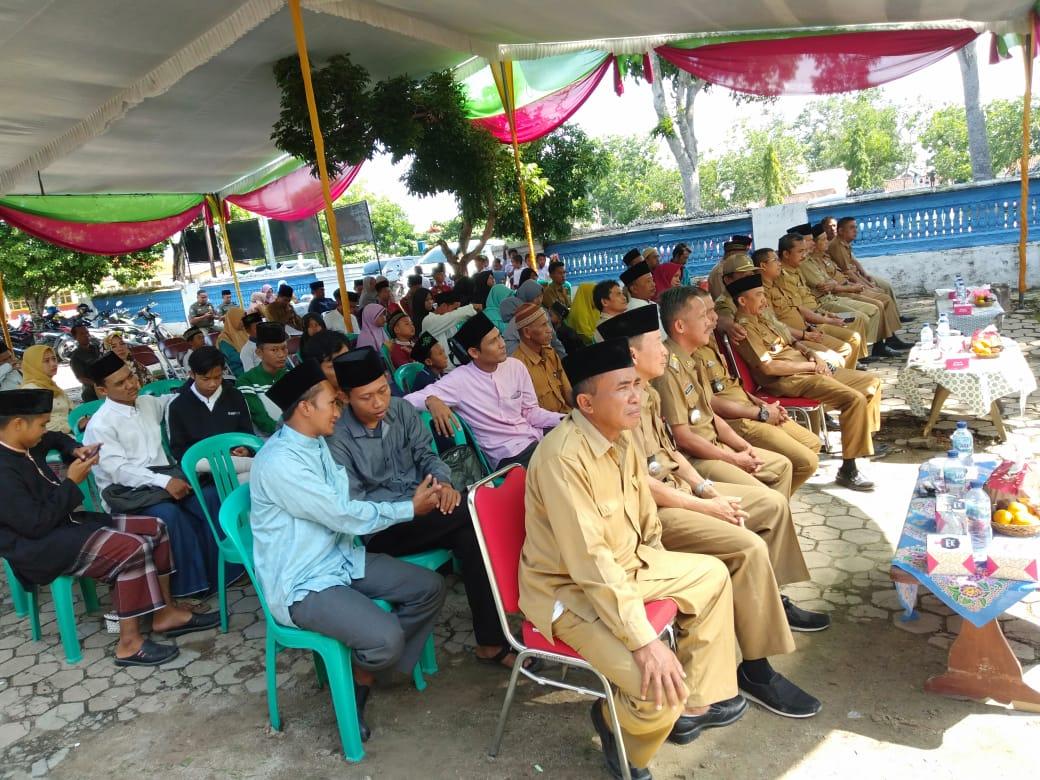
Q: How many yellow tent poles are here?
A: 5